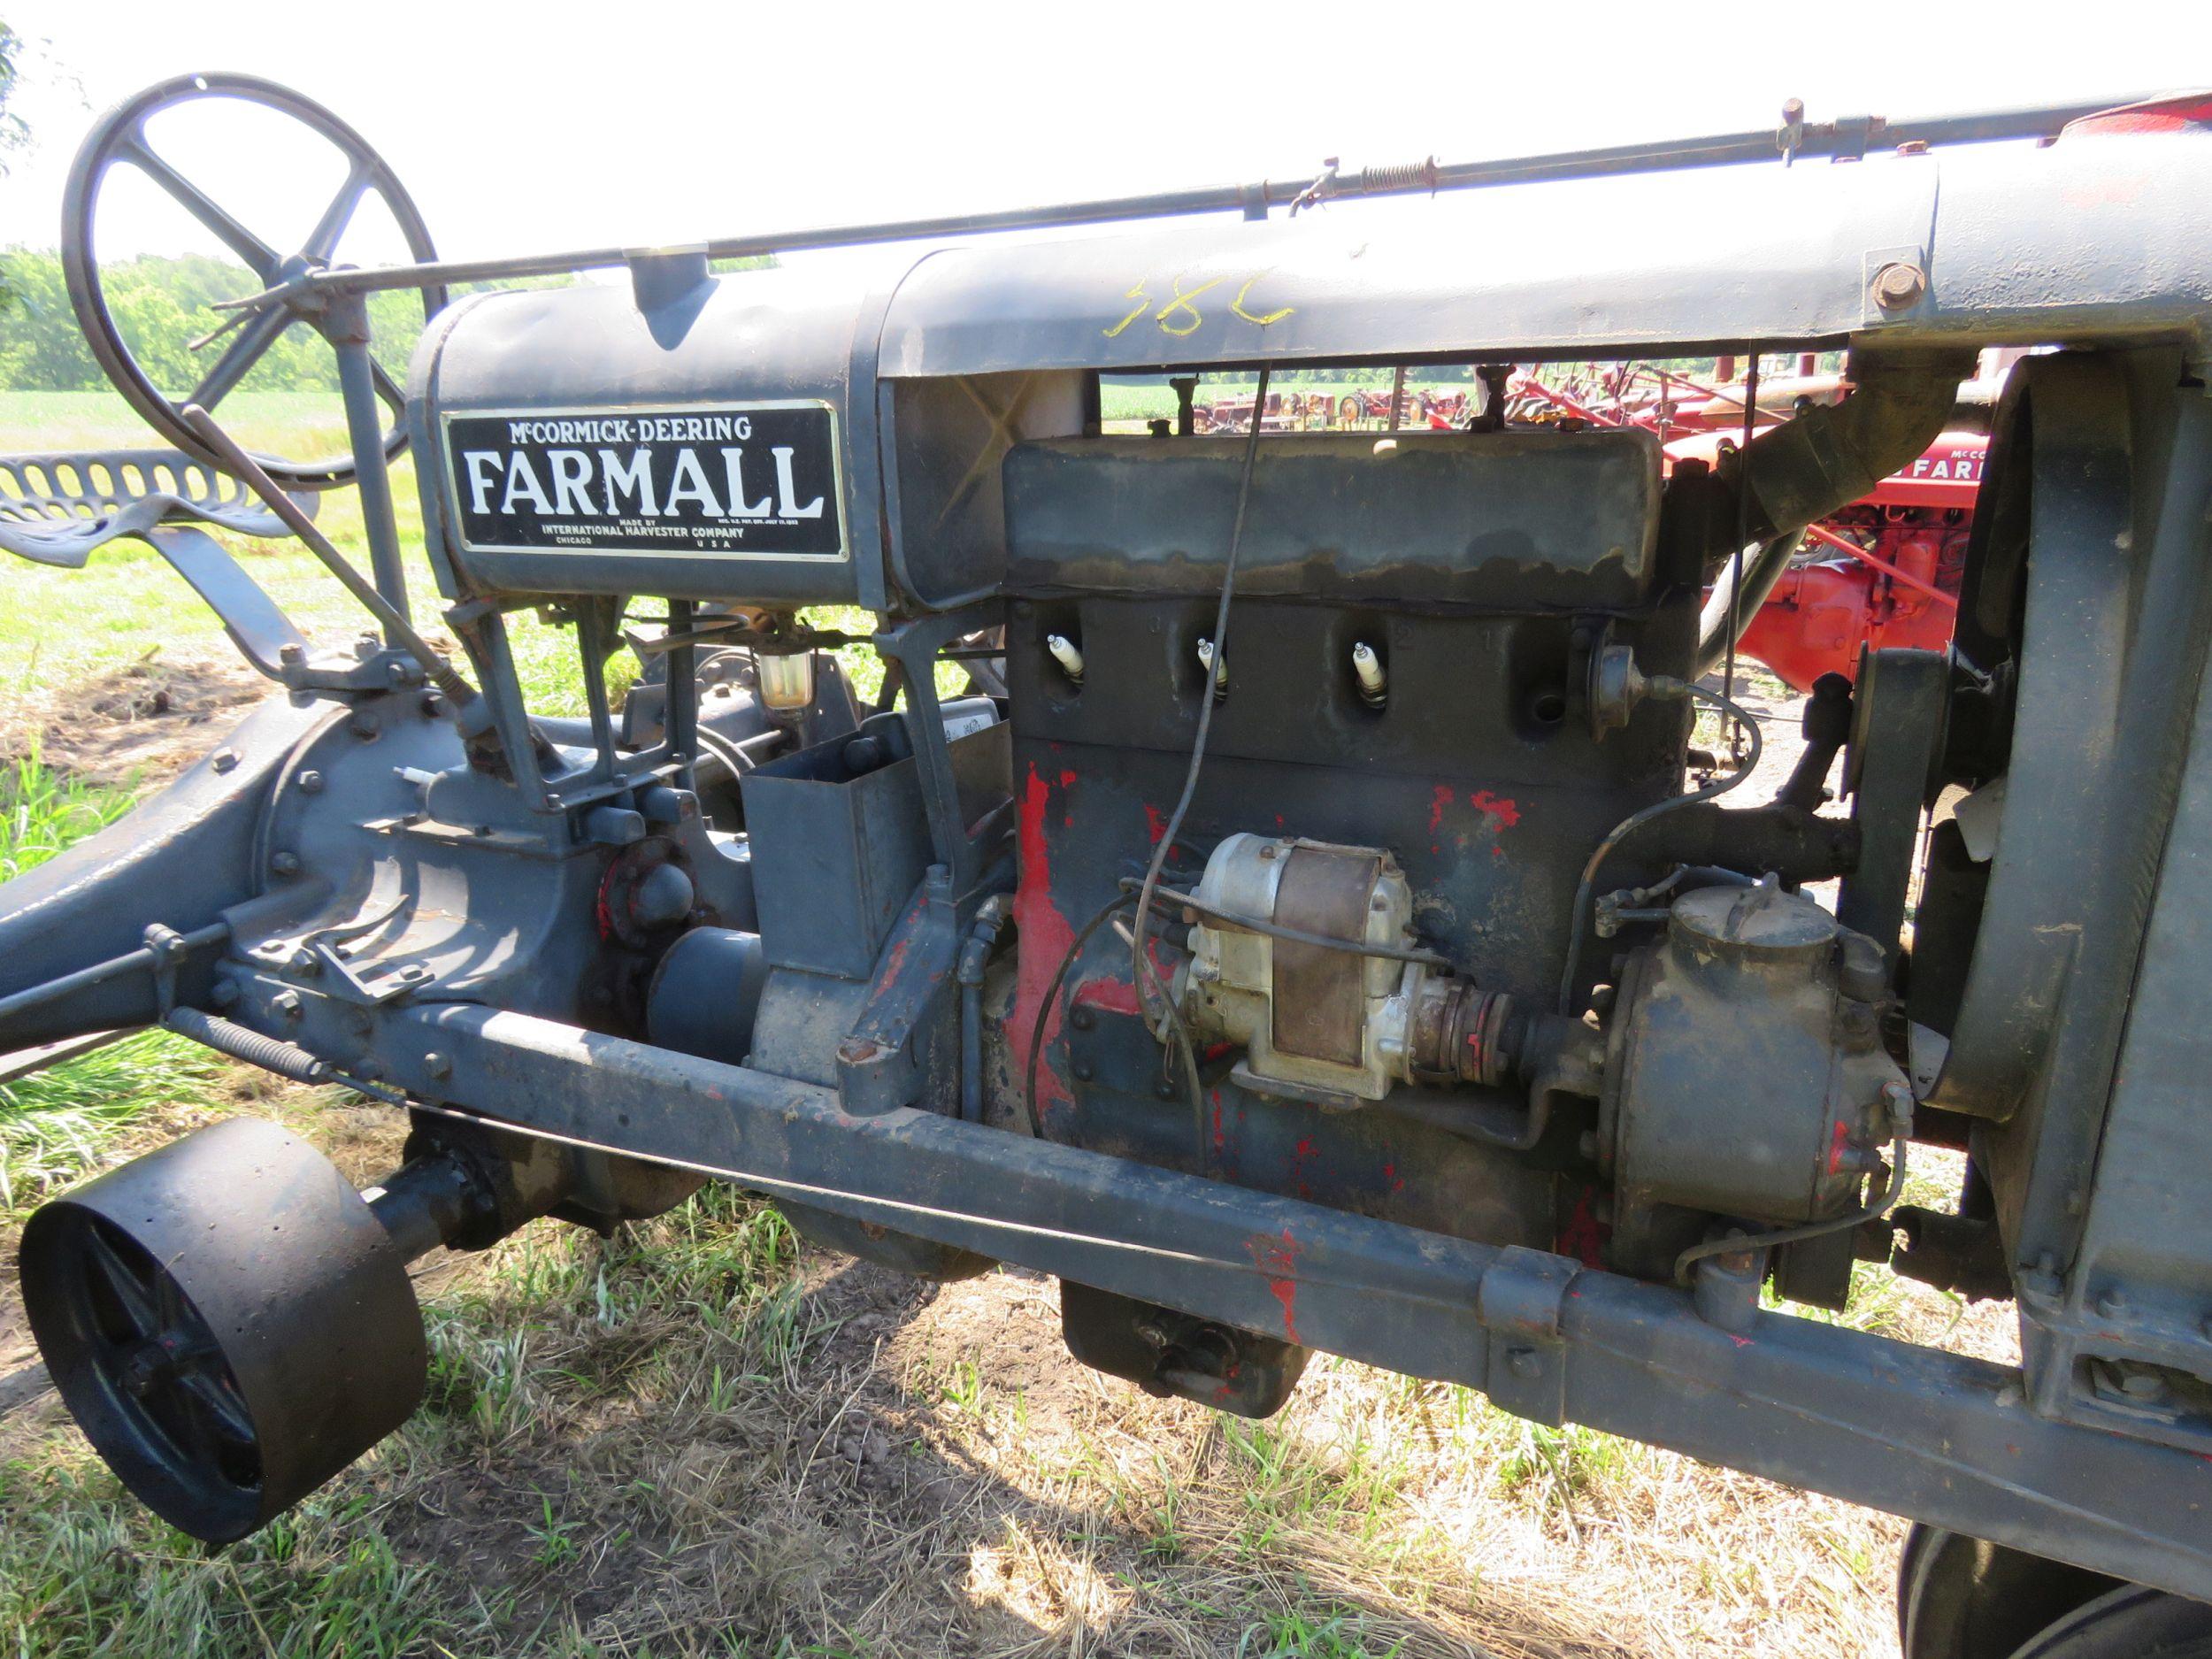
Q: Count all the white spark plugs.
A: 3